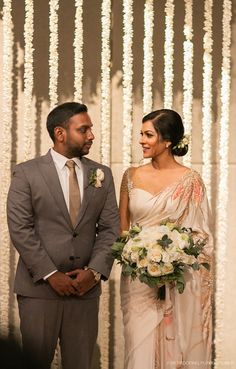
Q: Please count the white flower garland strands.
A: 11